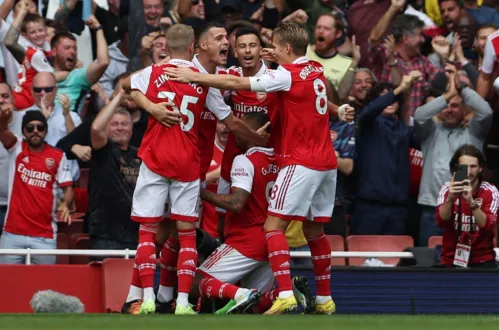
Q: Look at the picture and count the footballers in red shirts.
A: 5